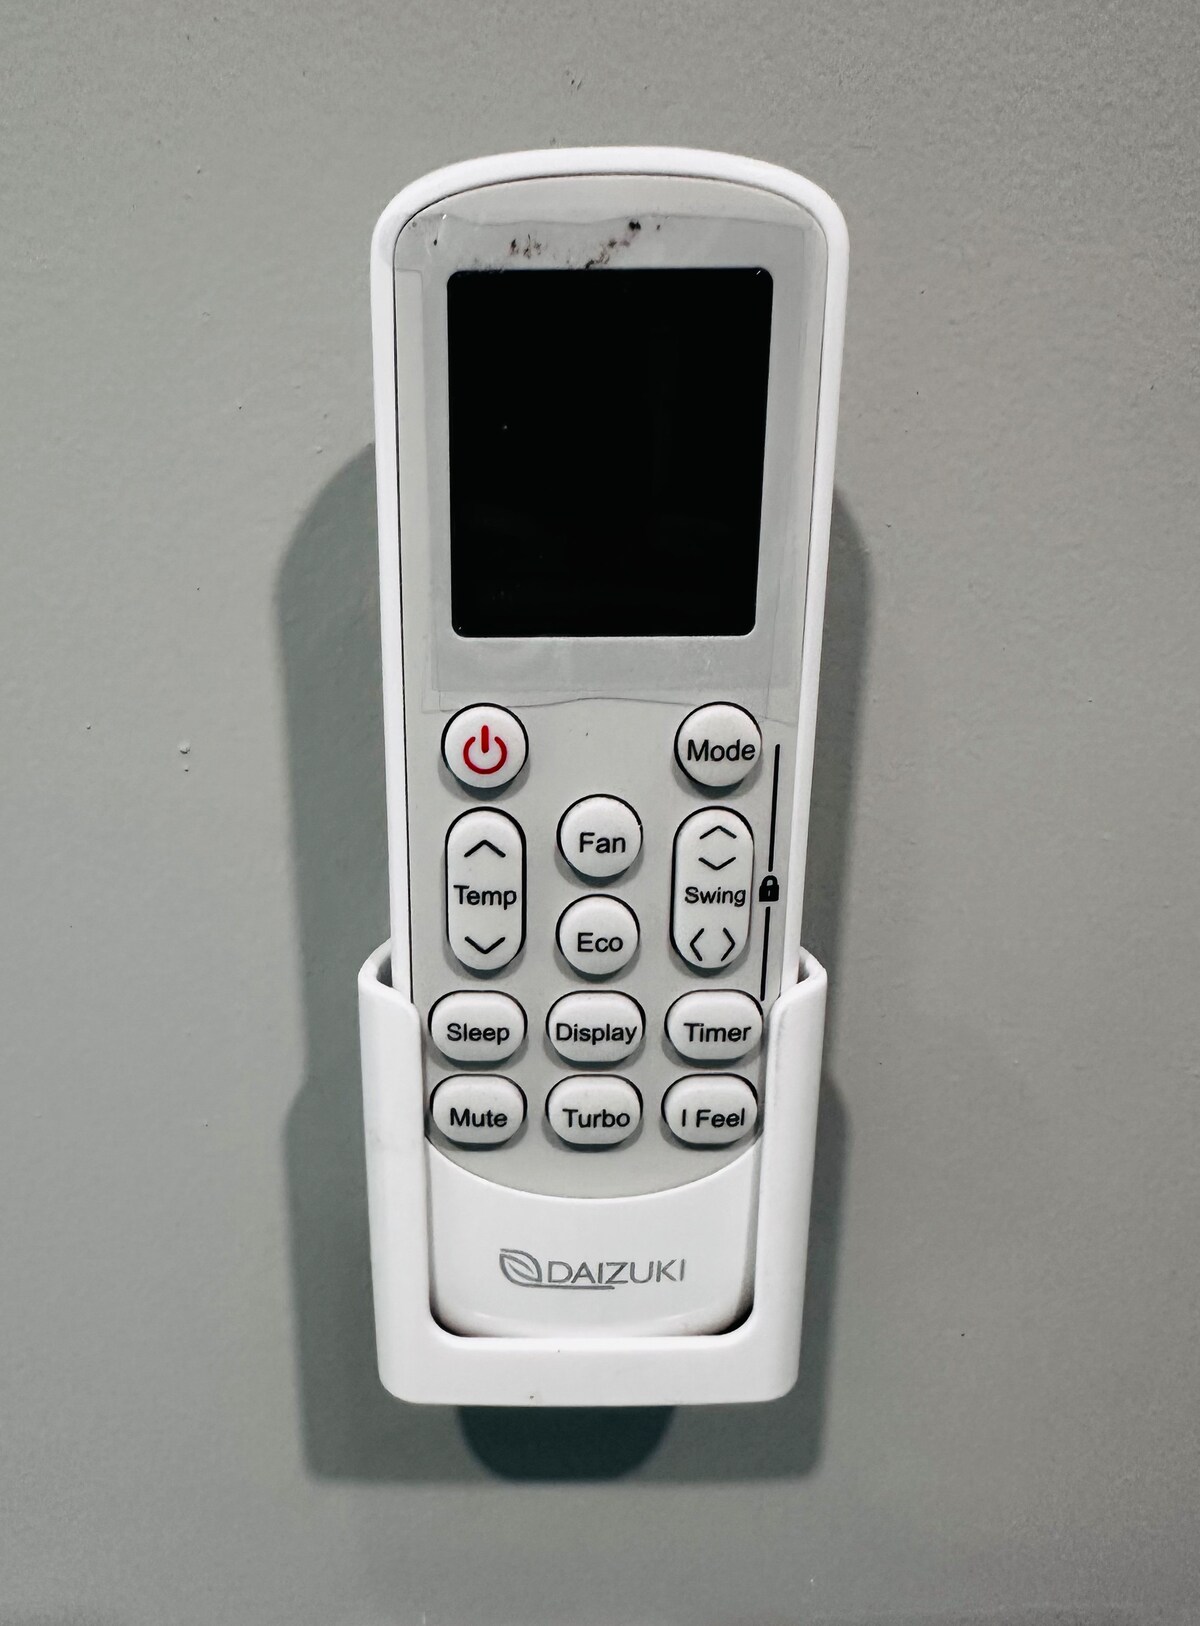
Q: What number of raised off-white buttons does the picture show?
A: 12